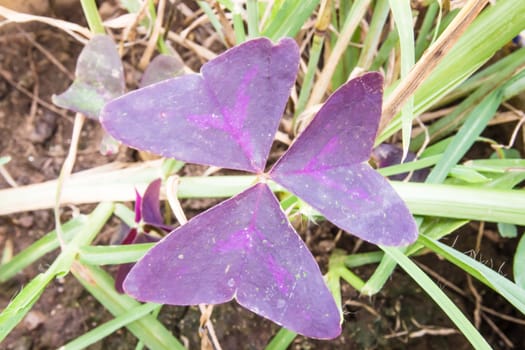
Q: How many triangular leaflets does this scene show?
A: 3